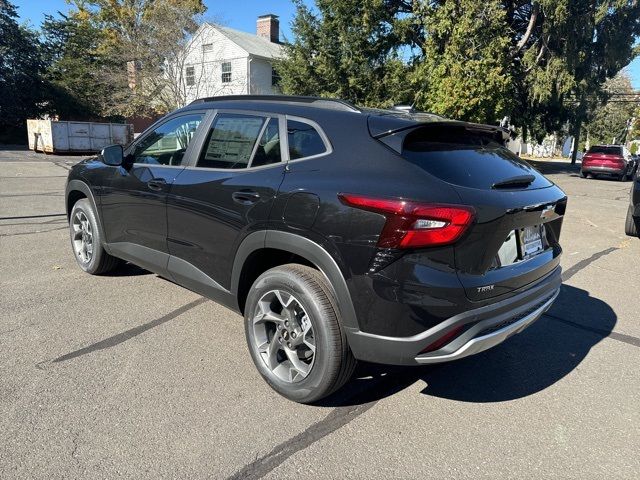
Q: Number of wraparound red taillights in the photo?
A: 1